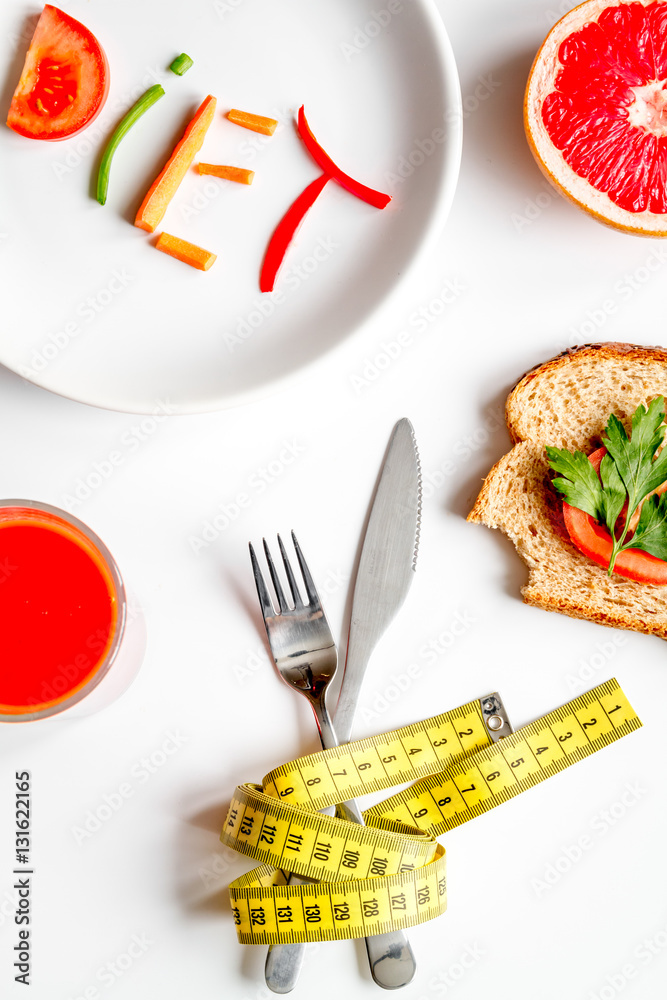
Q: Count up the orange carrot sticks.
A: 4